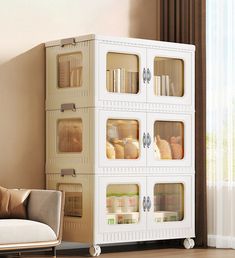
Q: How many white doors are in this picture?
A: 6